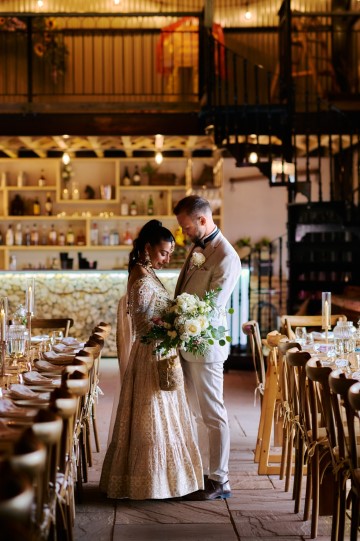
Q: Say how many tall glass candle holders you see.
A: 3